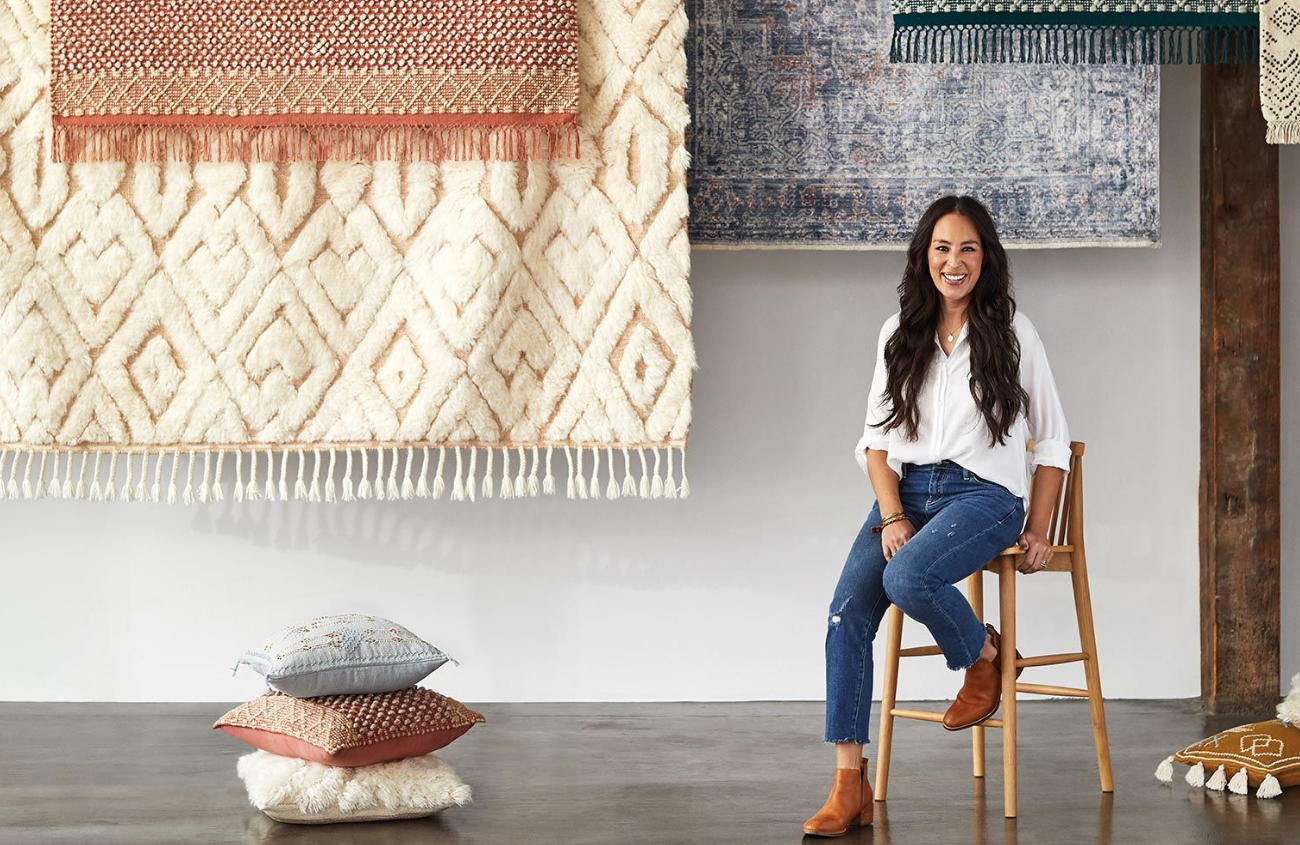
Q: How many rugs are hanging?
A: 5